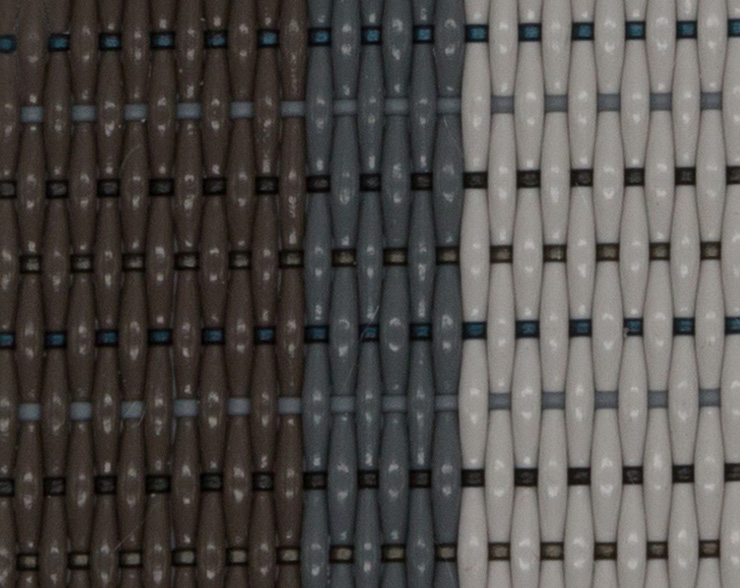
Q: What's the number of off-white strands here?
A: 11